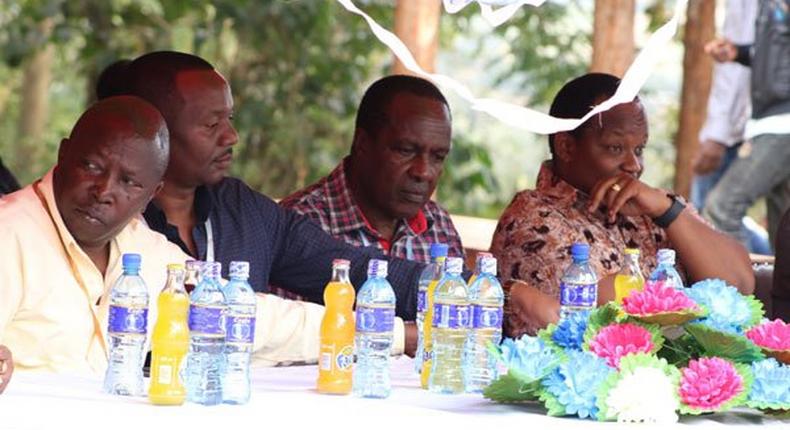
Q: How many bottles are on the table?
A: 15